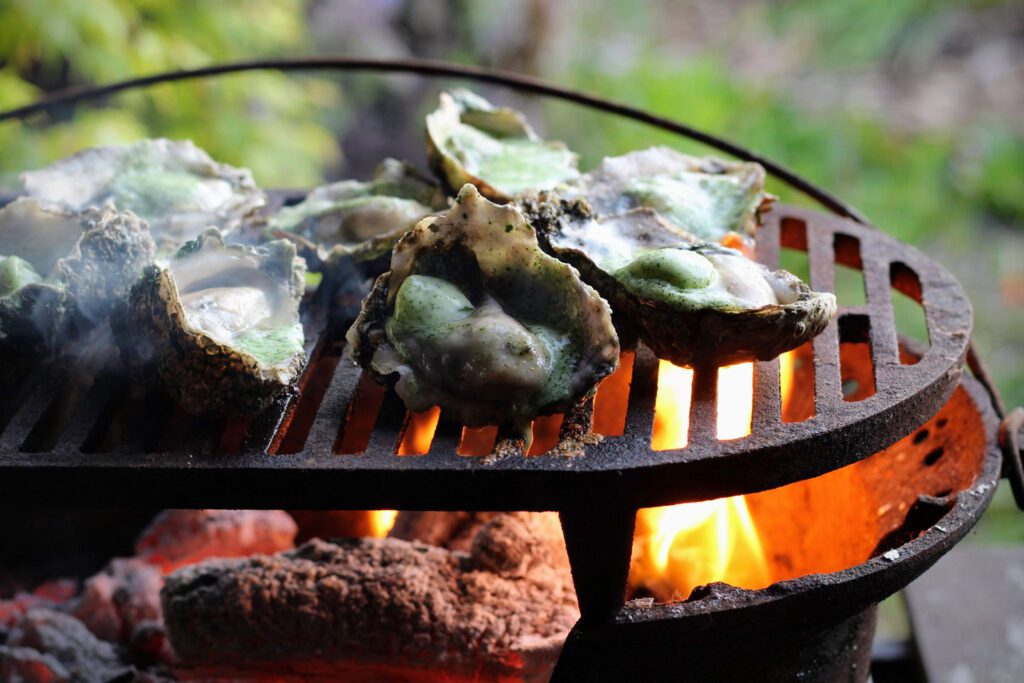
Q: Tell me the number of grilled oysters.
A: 8